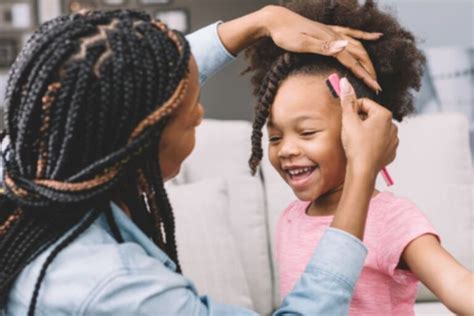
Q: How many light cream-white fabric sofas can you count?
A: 1